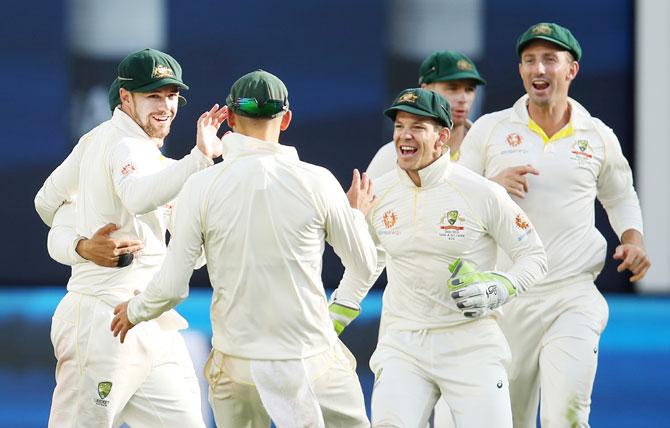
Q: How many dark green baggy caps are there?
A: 6